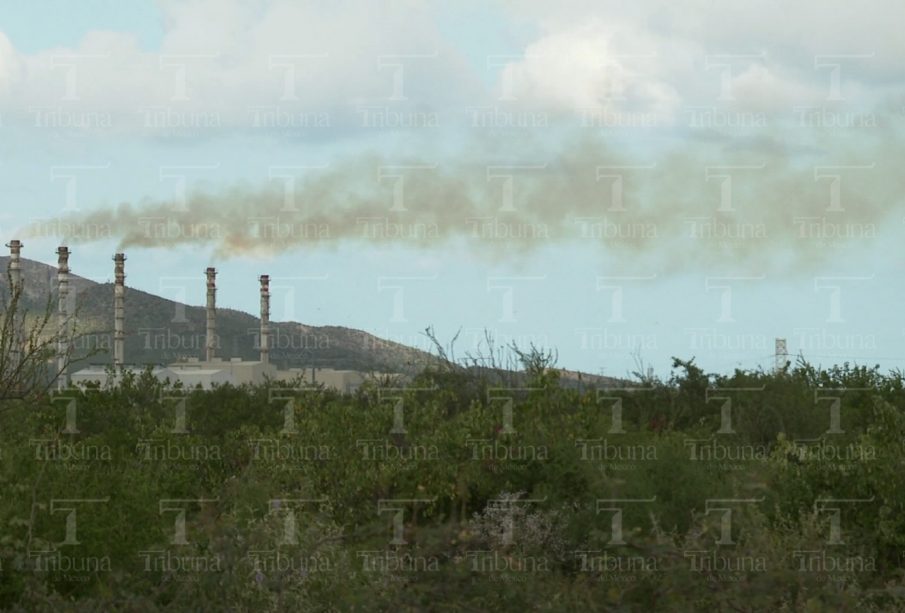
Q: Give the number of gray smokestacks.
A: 5